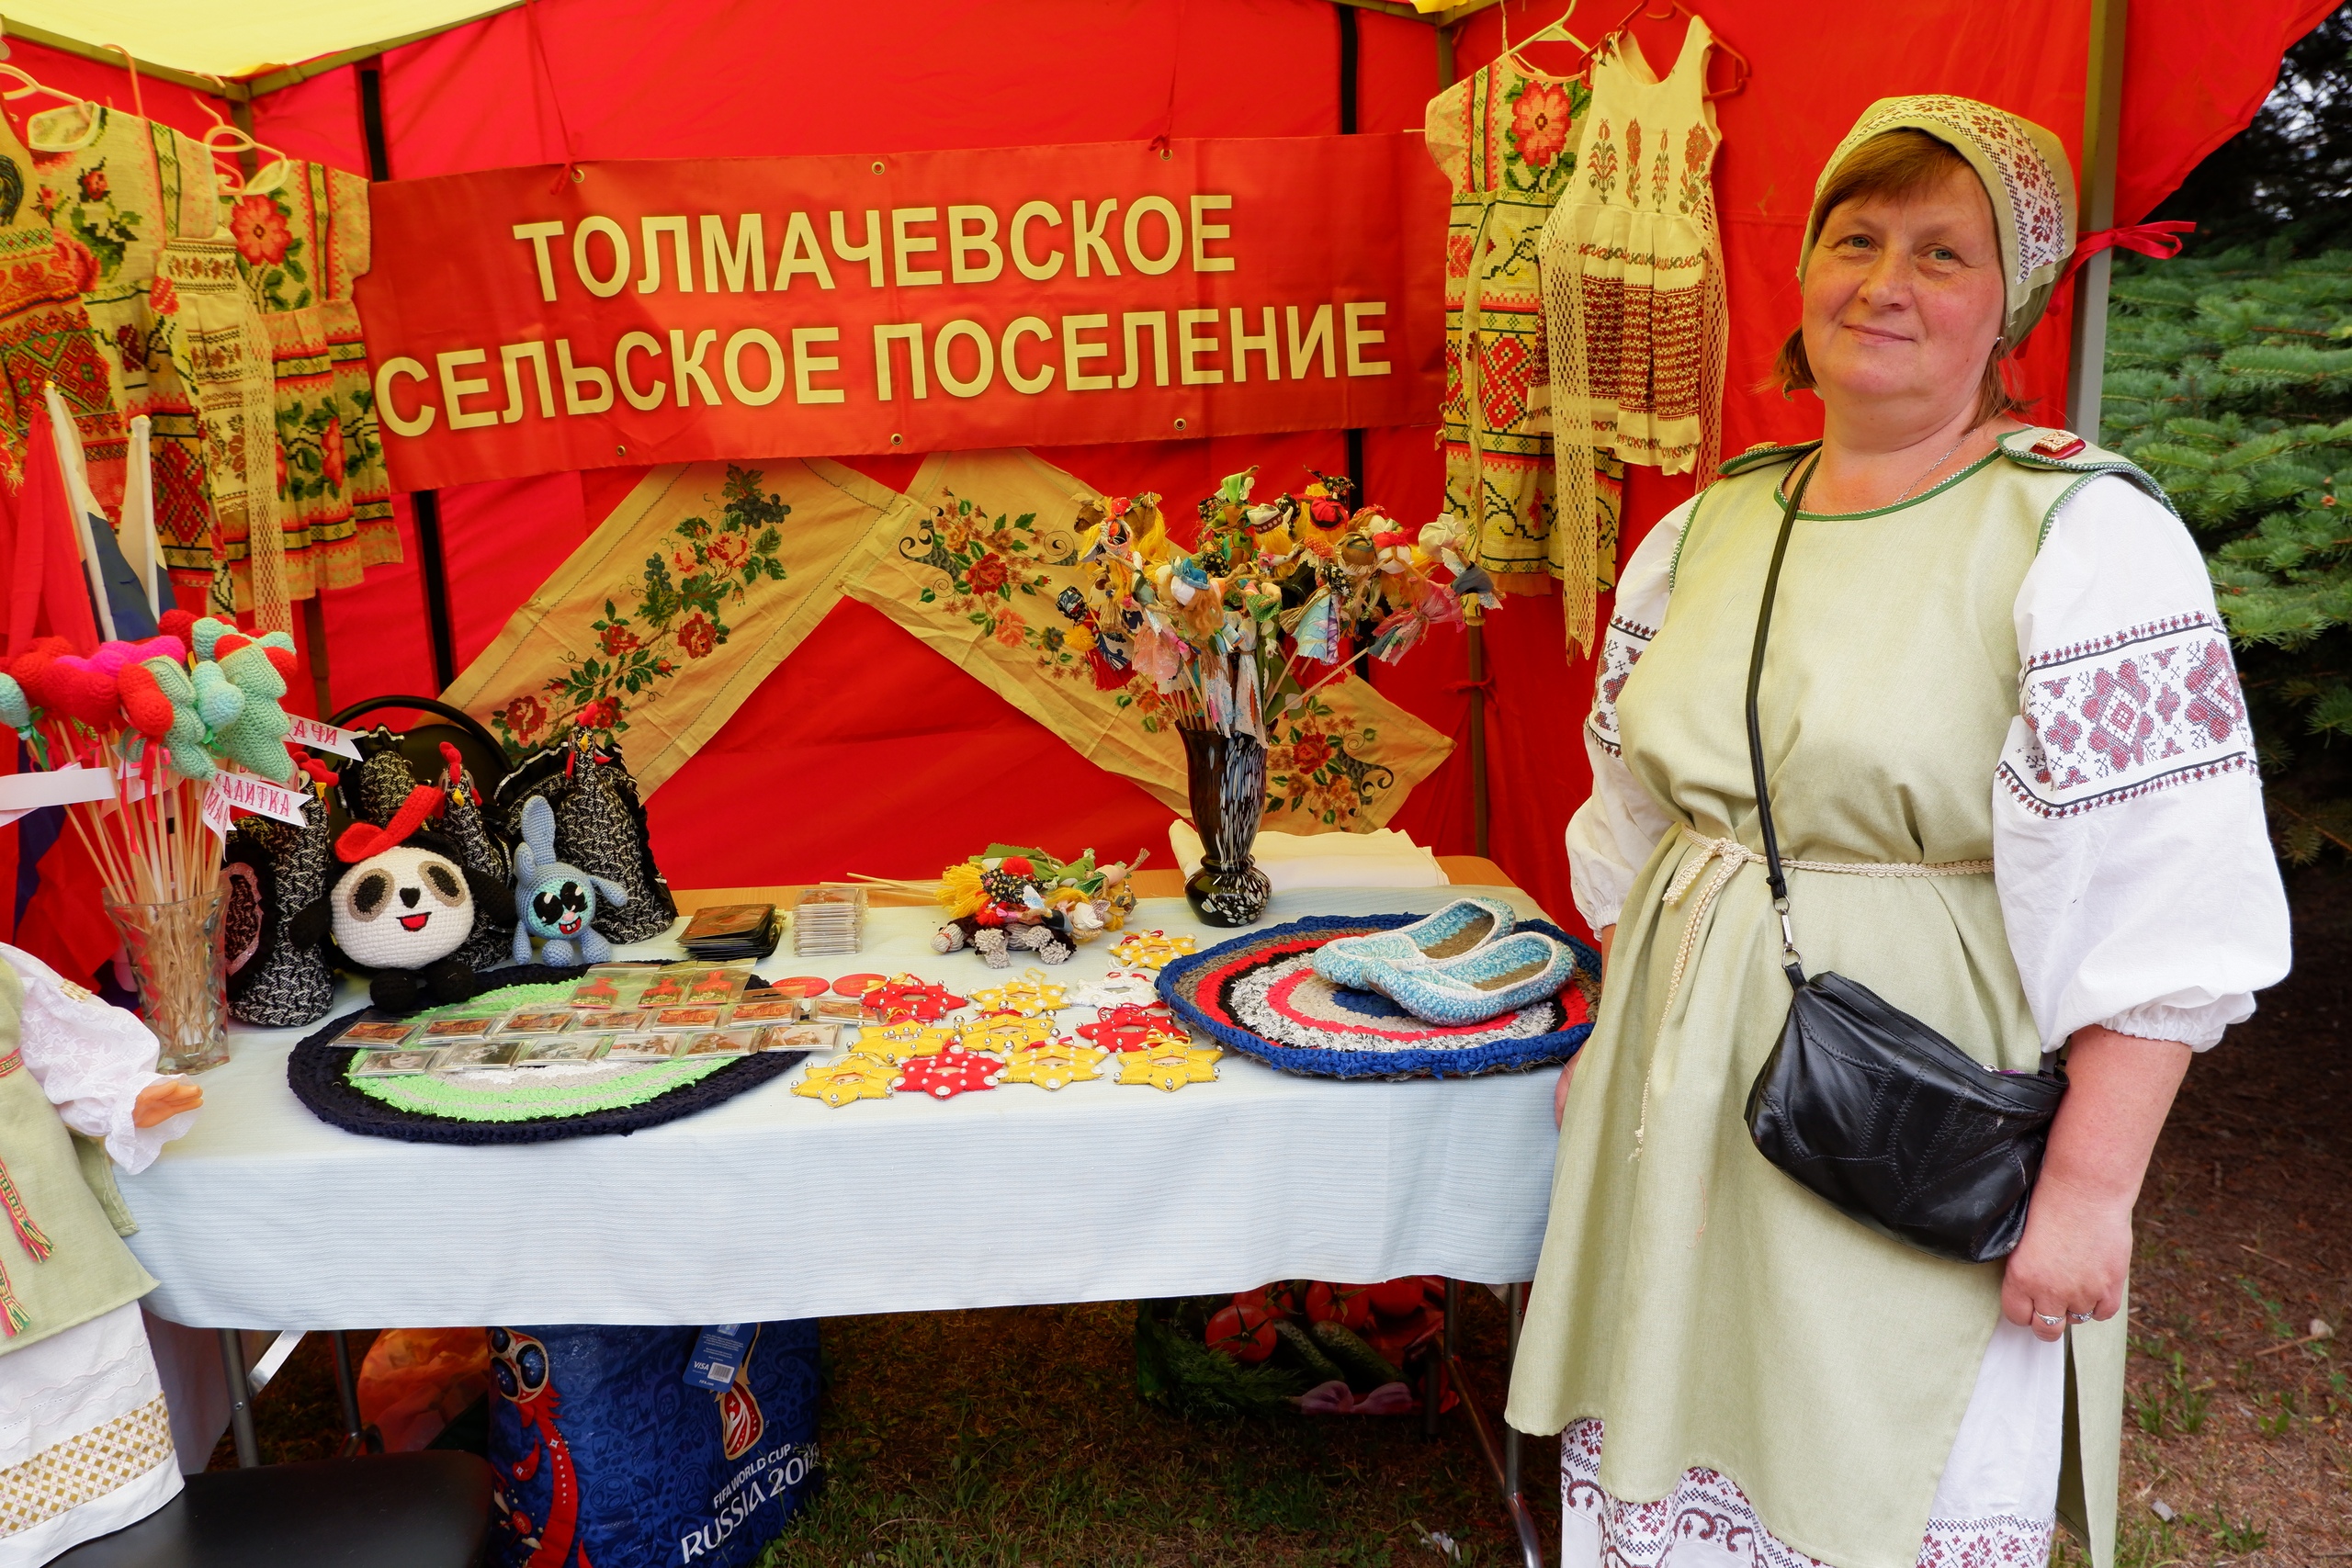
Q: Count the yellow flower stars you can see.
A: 7